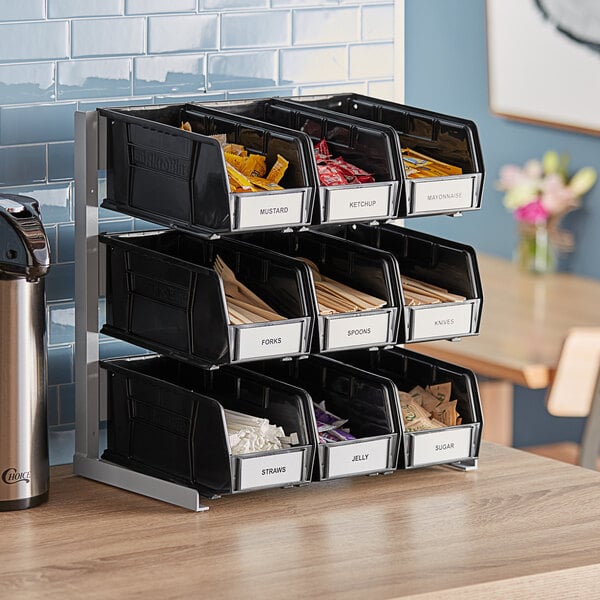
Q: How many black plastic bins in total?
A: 9